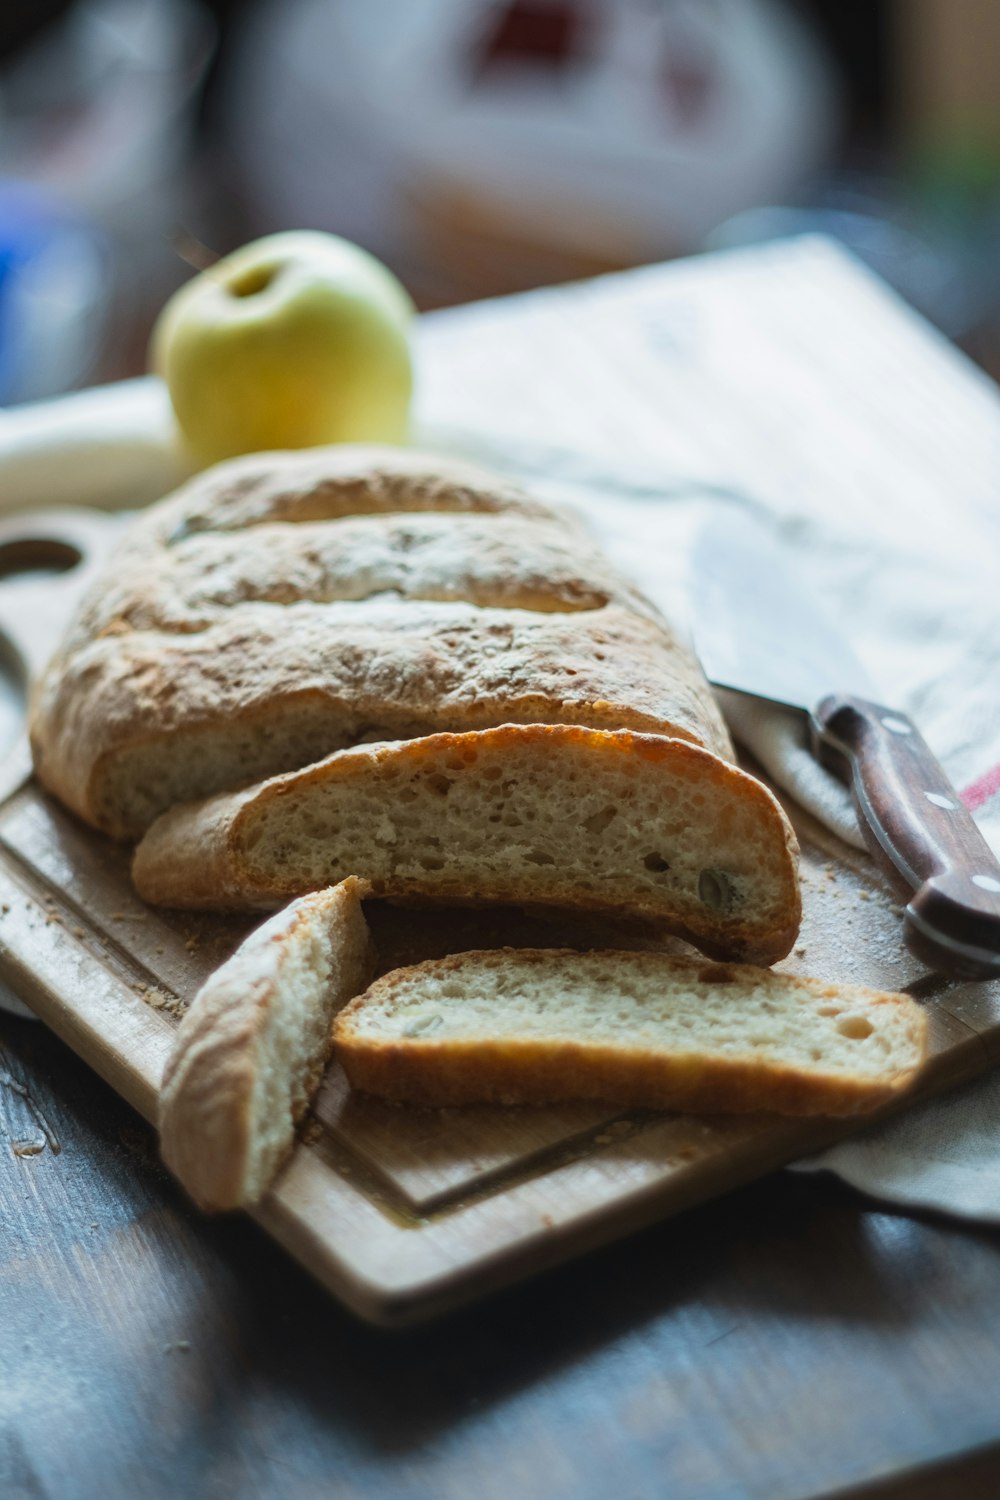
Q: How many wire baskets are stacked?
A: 0